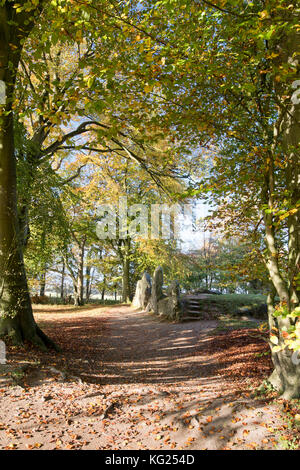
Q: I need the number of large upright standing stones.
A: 4